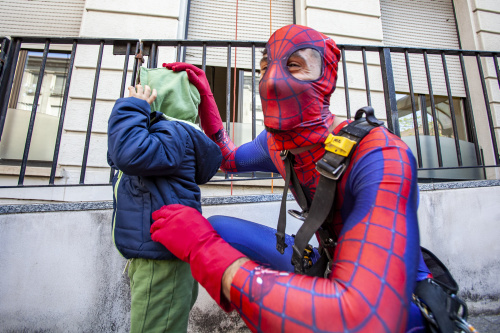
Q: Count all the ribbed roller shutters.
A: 3